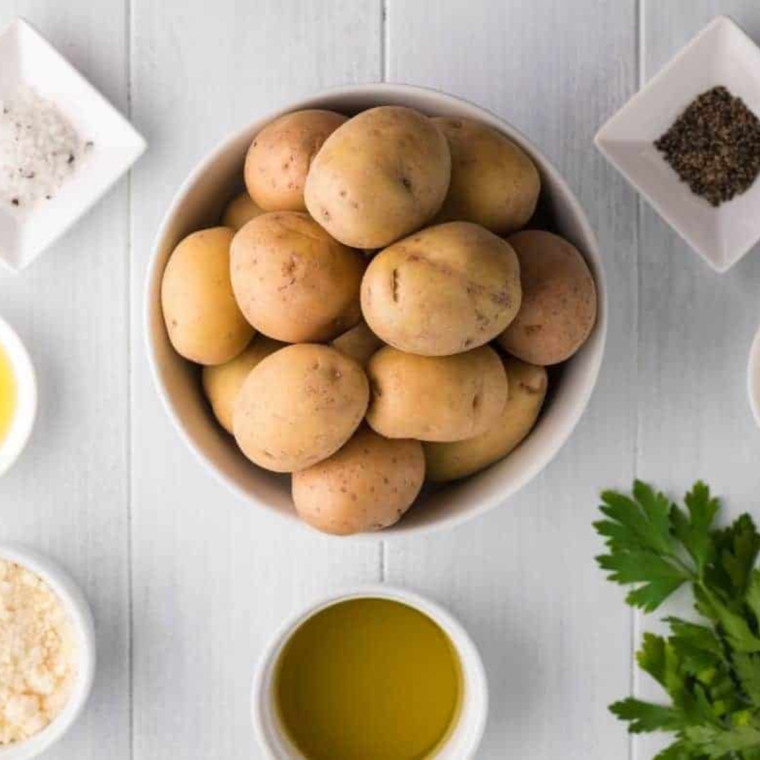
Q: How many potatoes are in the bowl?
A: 14